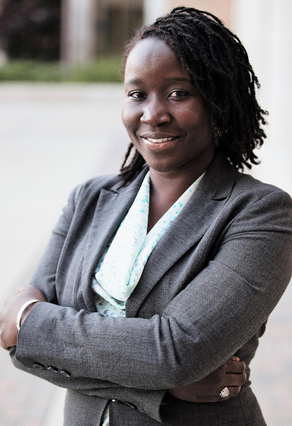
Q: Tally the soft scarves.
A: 1